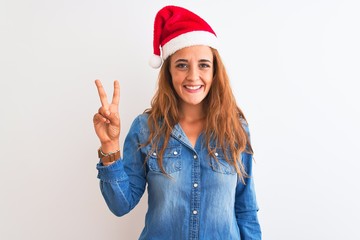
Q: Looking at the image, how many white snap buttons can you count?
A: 6